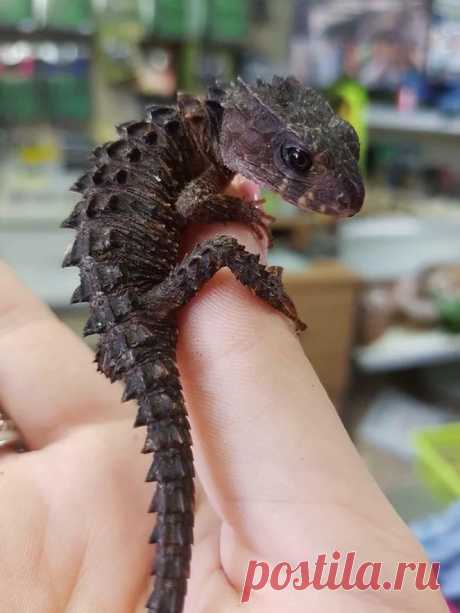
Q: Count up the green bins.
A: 1